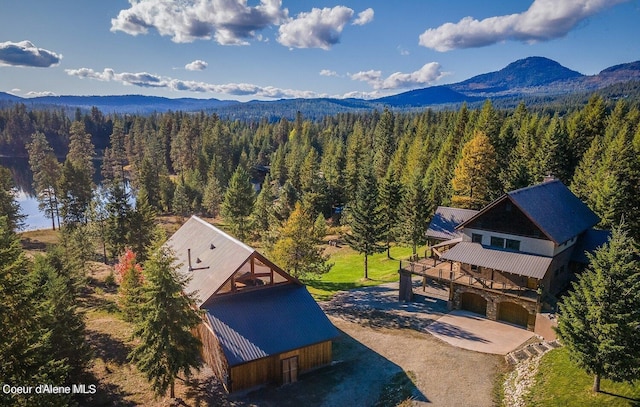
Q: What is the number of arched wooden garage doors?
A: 2